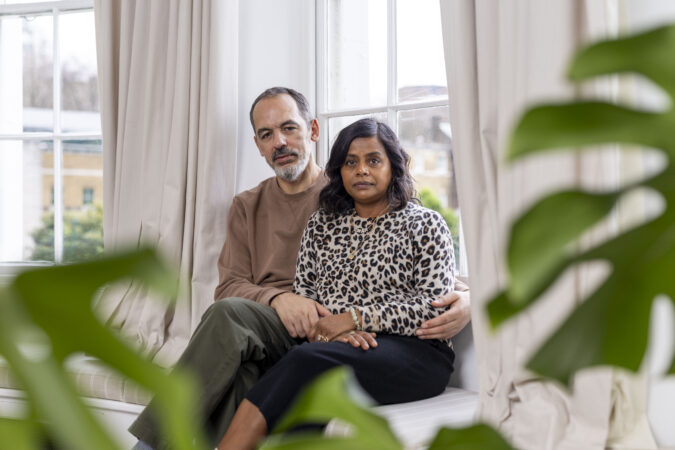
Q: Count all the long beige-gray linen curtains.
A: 2